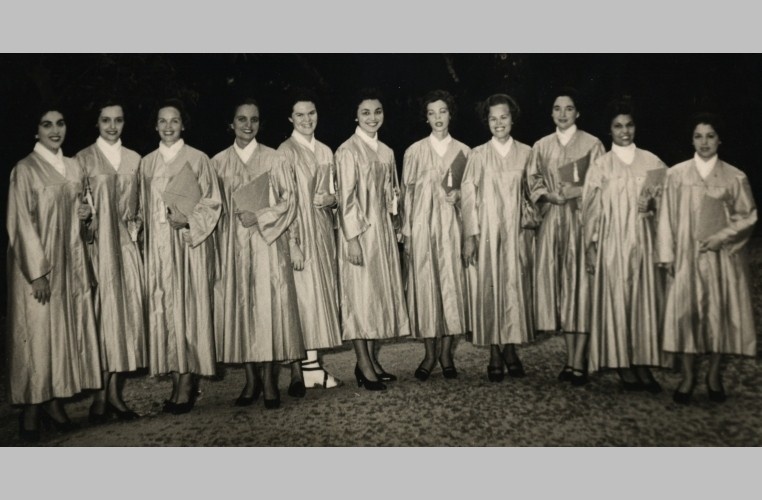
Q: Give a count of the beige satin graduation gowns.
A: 11